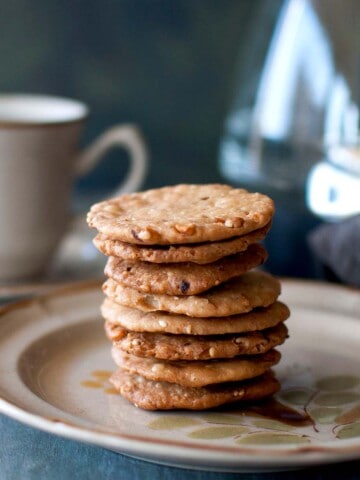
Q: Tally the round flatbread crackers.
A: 8